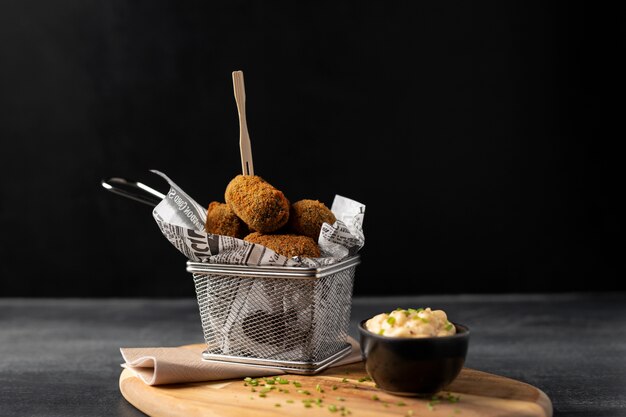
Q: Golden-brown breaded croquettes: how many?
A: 4